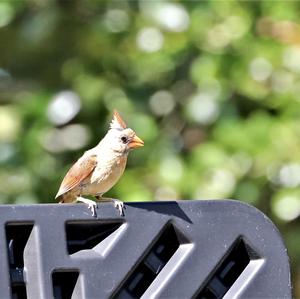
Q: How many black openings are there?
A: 5